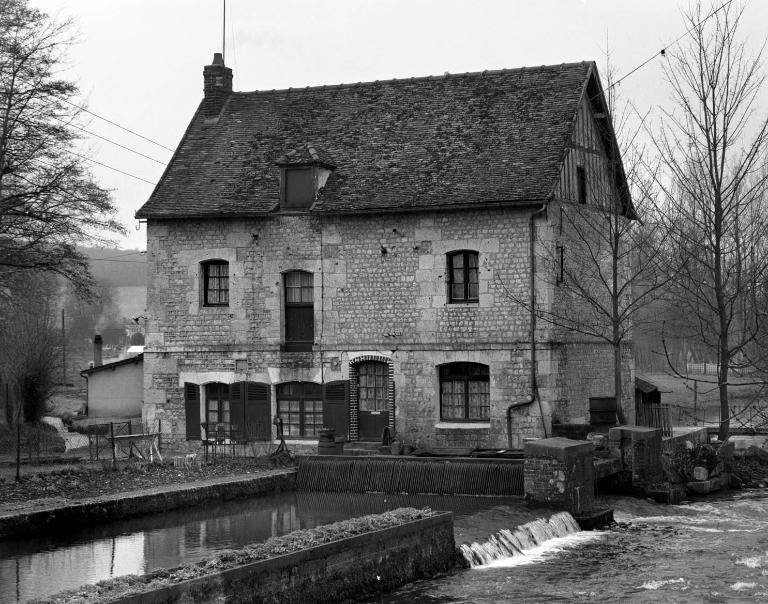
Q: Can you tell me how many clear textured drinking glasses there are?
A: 0